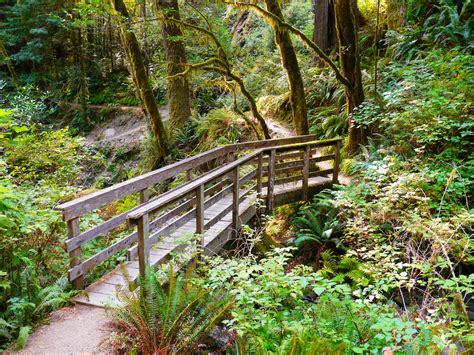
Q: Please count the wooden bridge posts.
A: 11